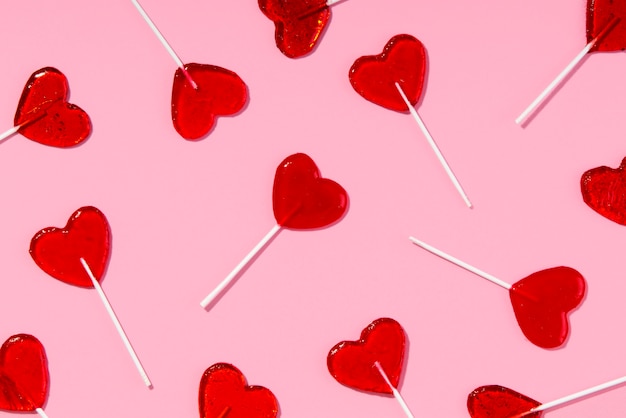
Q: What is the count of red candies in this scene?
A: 13